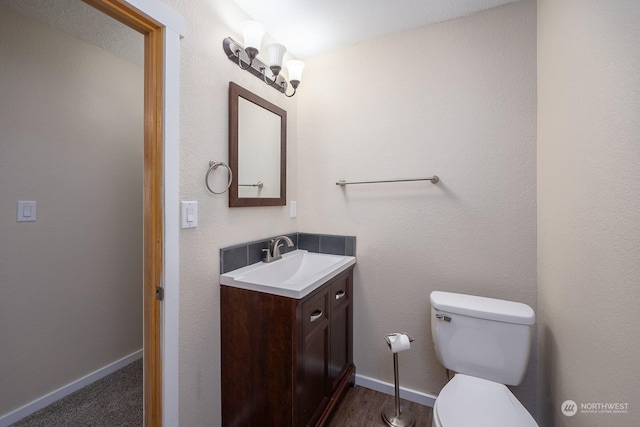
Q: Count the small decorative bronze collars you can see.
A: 3